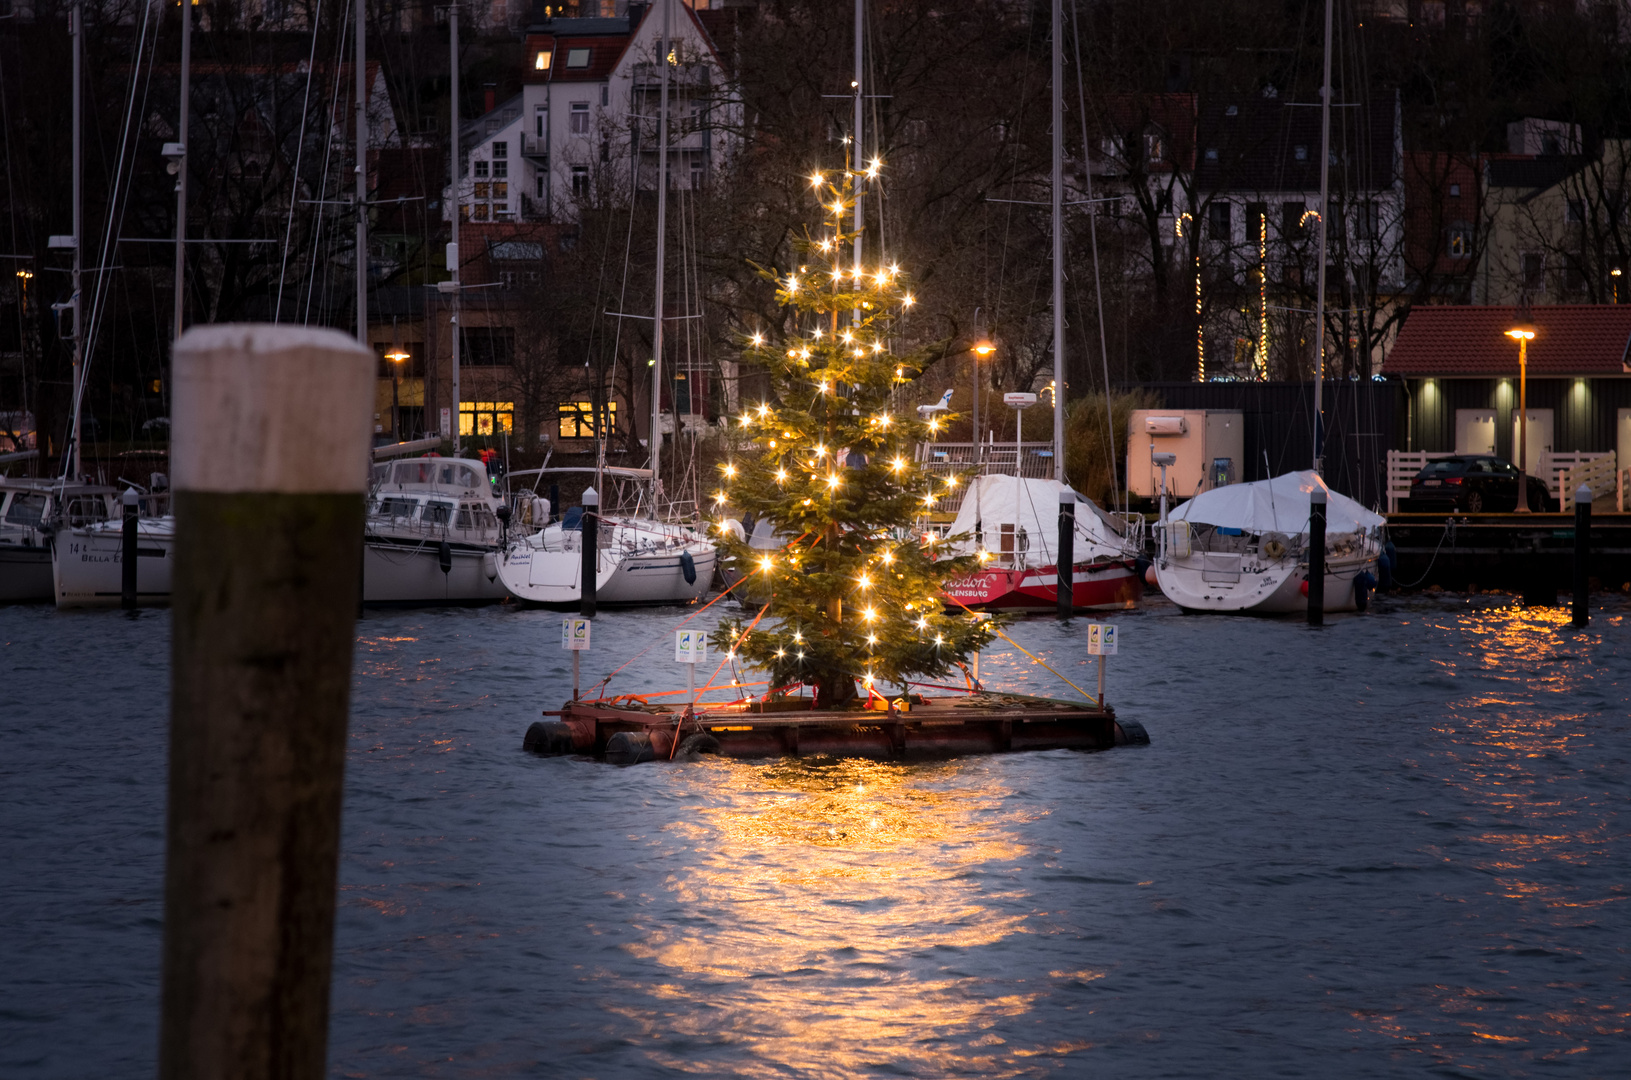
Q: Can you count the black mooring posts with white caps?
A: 5